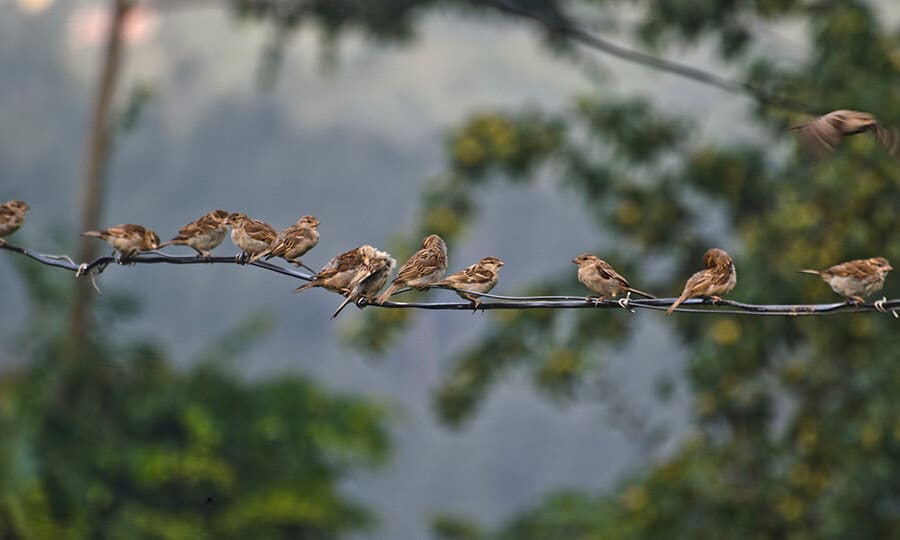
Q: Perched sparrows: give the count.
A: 12